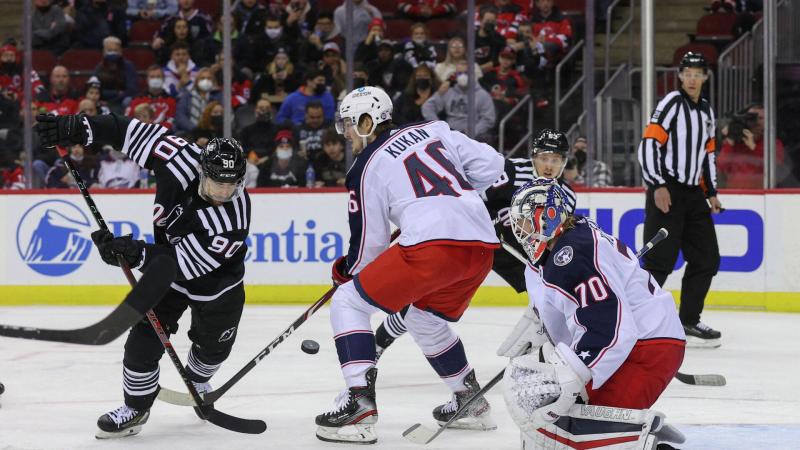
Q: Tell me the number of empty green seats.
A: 0